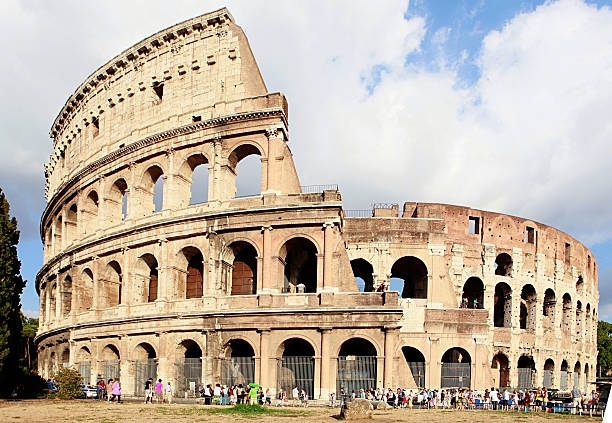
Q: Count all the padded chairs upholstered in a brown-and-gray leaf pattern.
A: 0